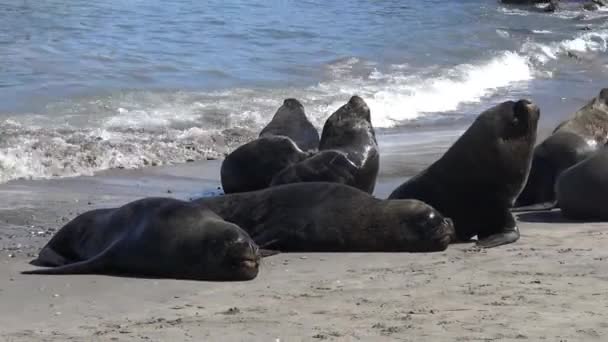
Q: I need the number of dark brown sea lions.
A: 7